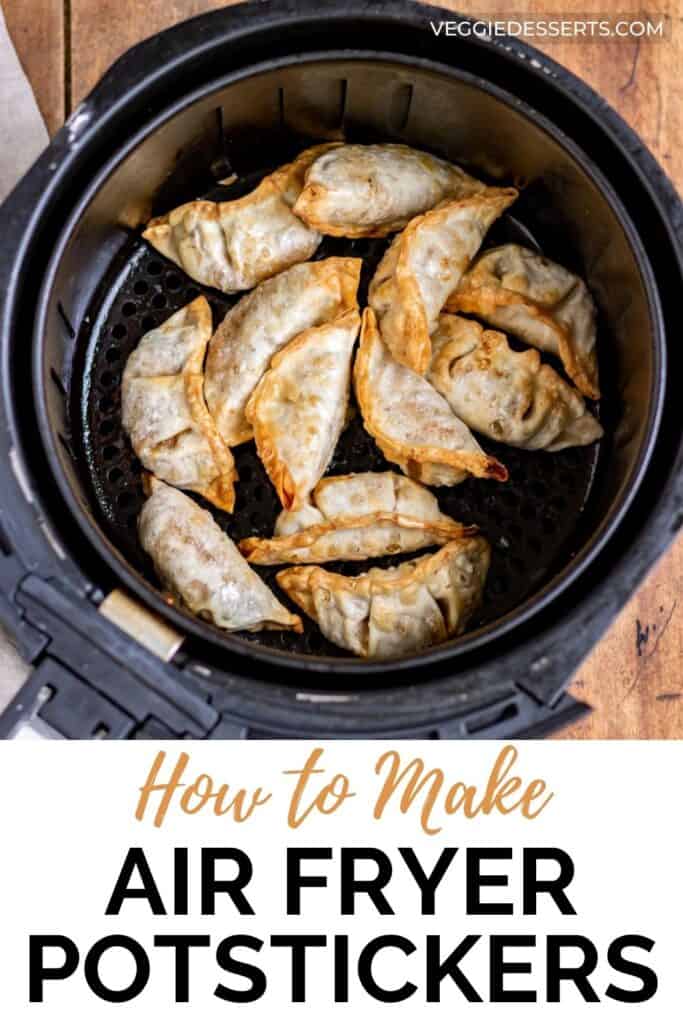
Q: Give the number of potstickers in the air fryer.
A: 12